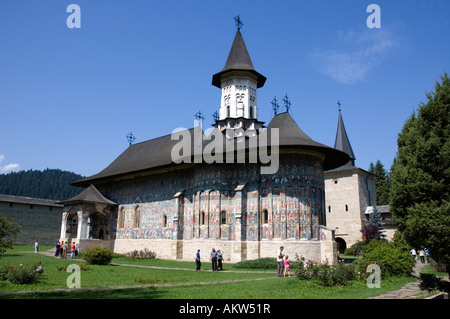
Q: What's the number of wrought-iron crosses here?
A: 7